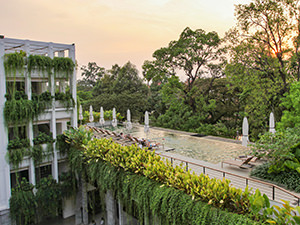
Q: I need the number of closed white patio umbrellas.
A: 8